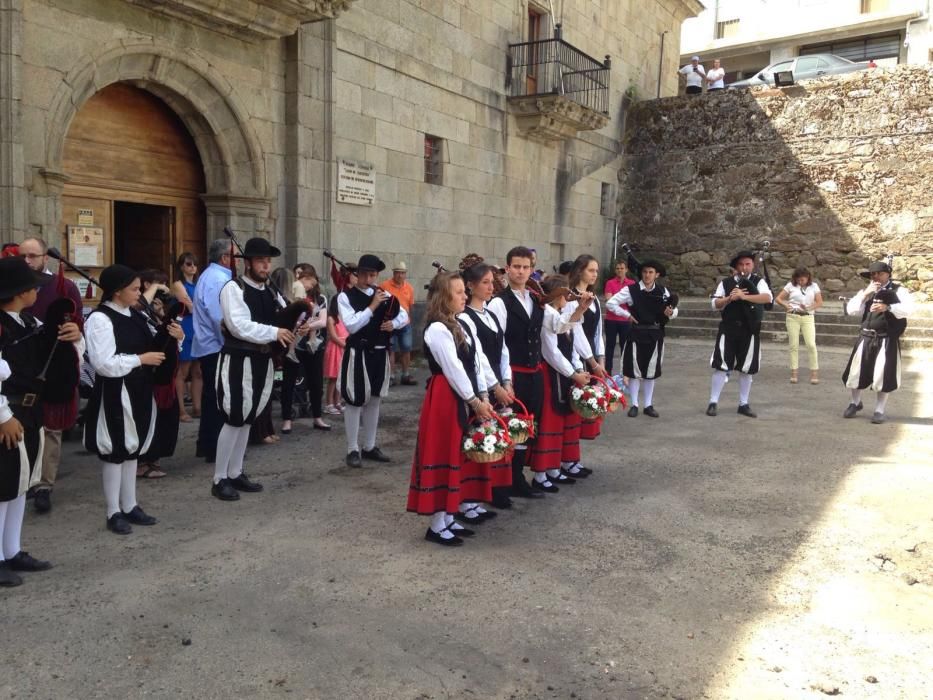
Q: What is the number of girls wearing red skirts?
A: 4